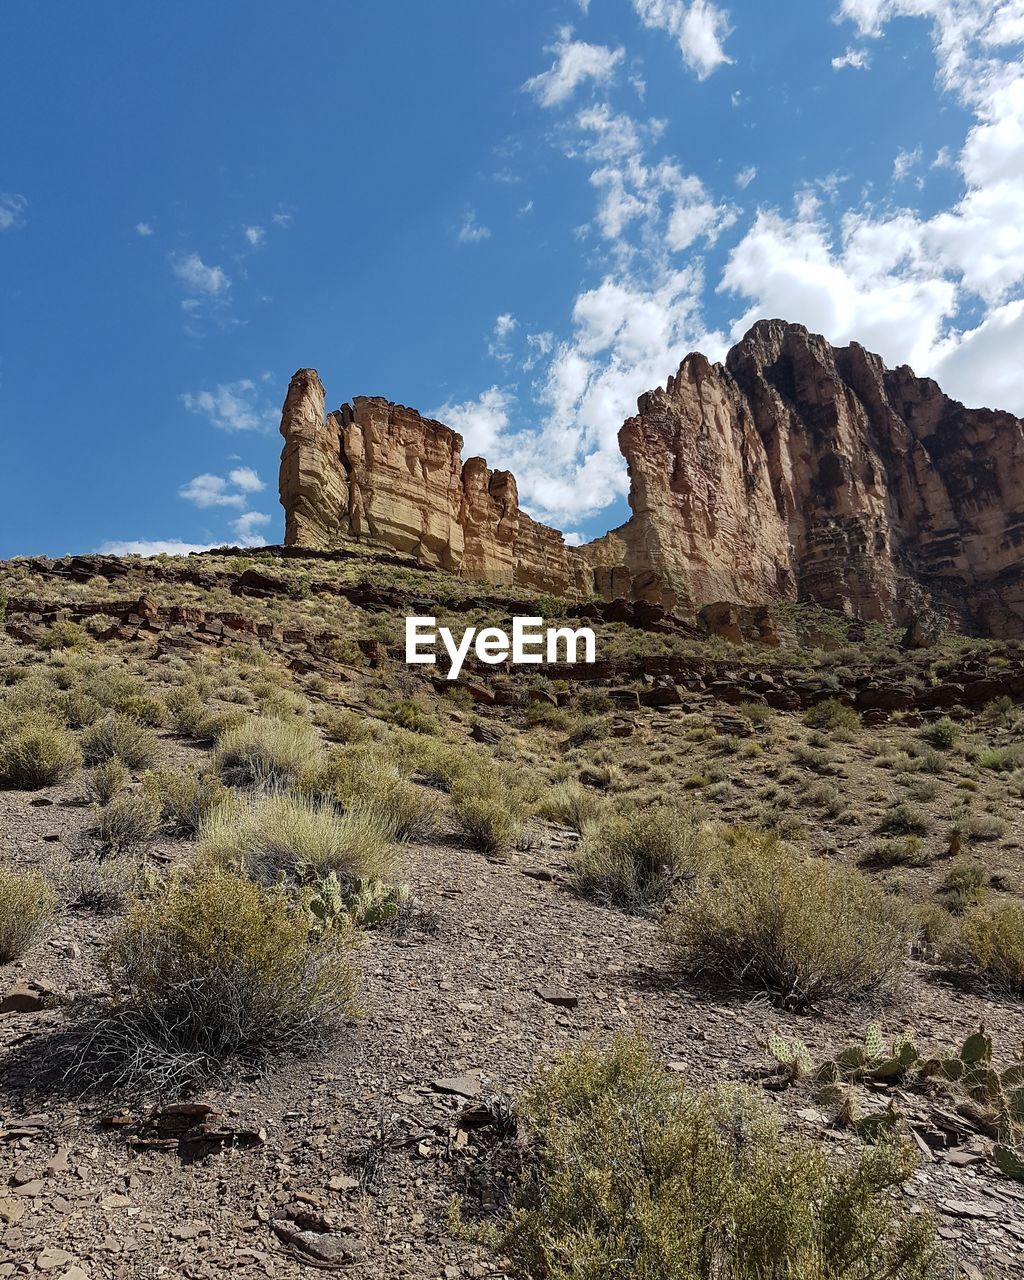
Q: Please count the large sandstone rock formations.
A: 2